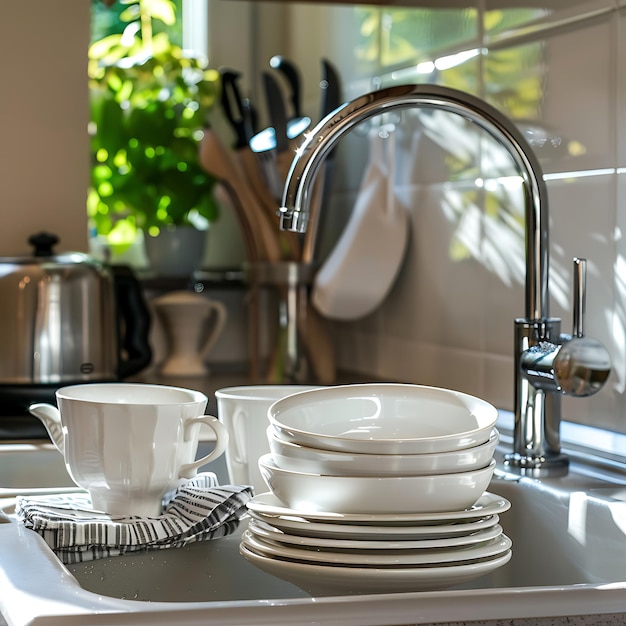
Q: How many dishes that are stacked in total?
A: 8